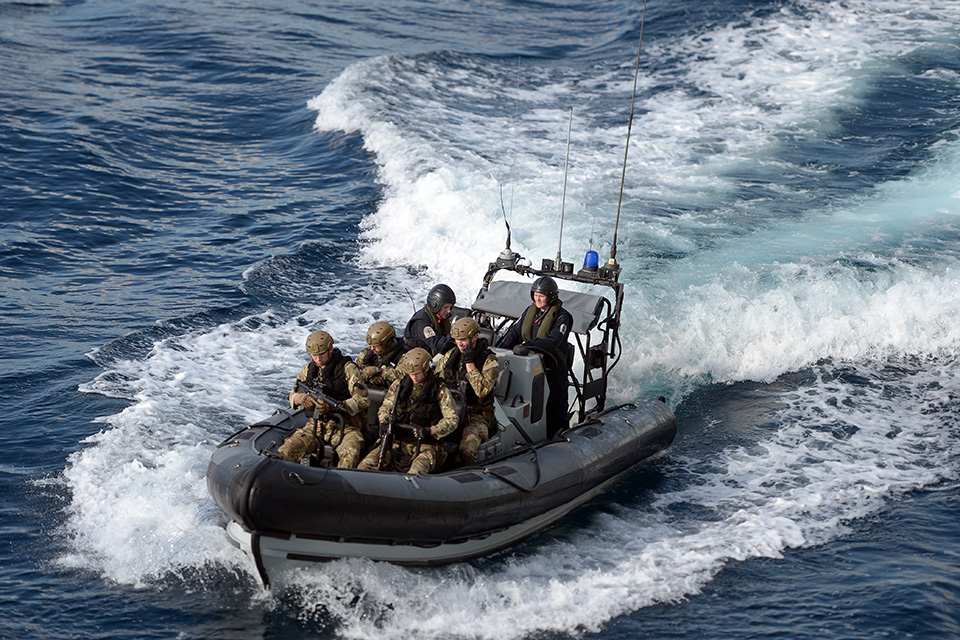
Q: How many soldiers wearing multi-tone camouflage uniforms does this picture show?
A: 4